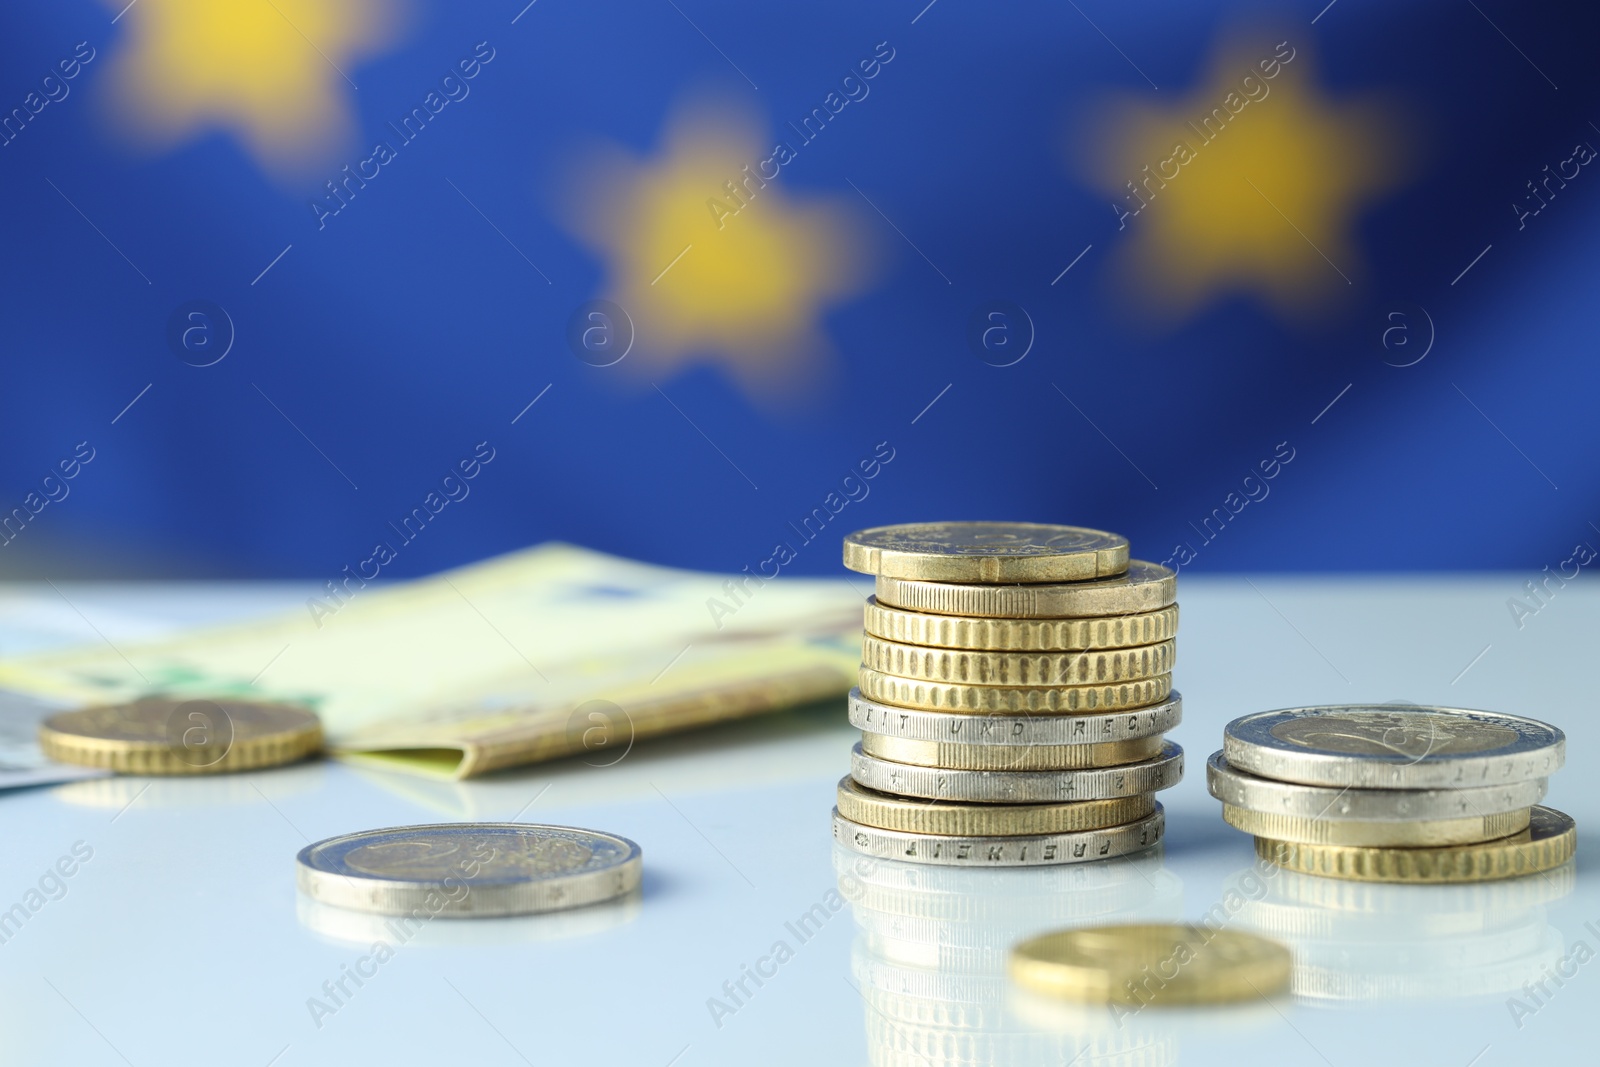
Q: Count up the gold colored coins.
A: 11